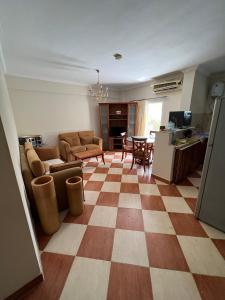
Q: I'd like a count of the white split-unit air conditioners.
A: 1